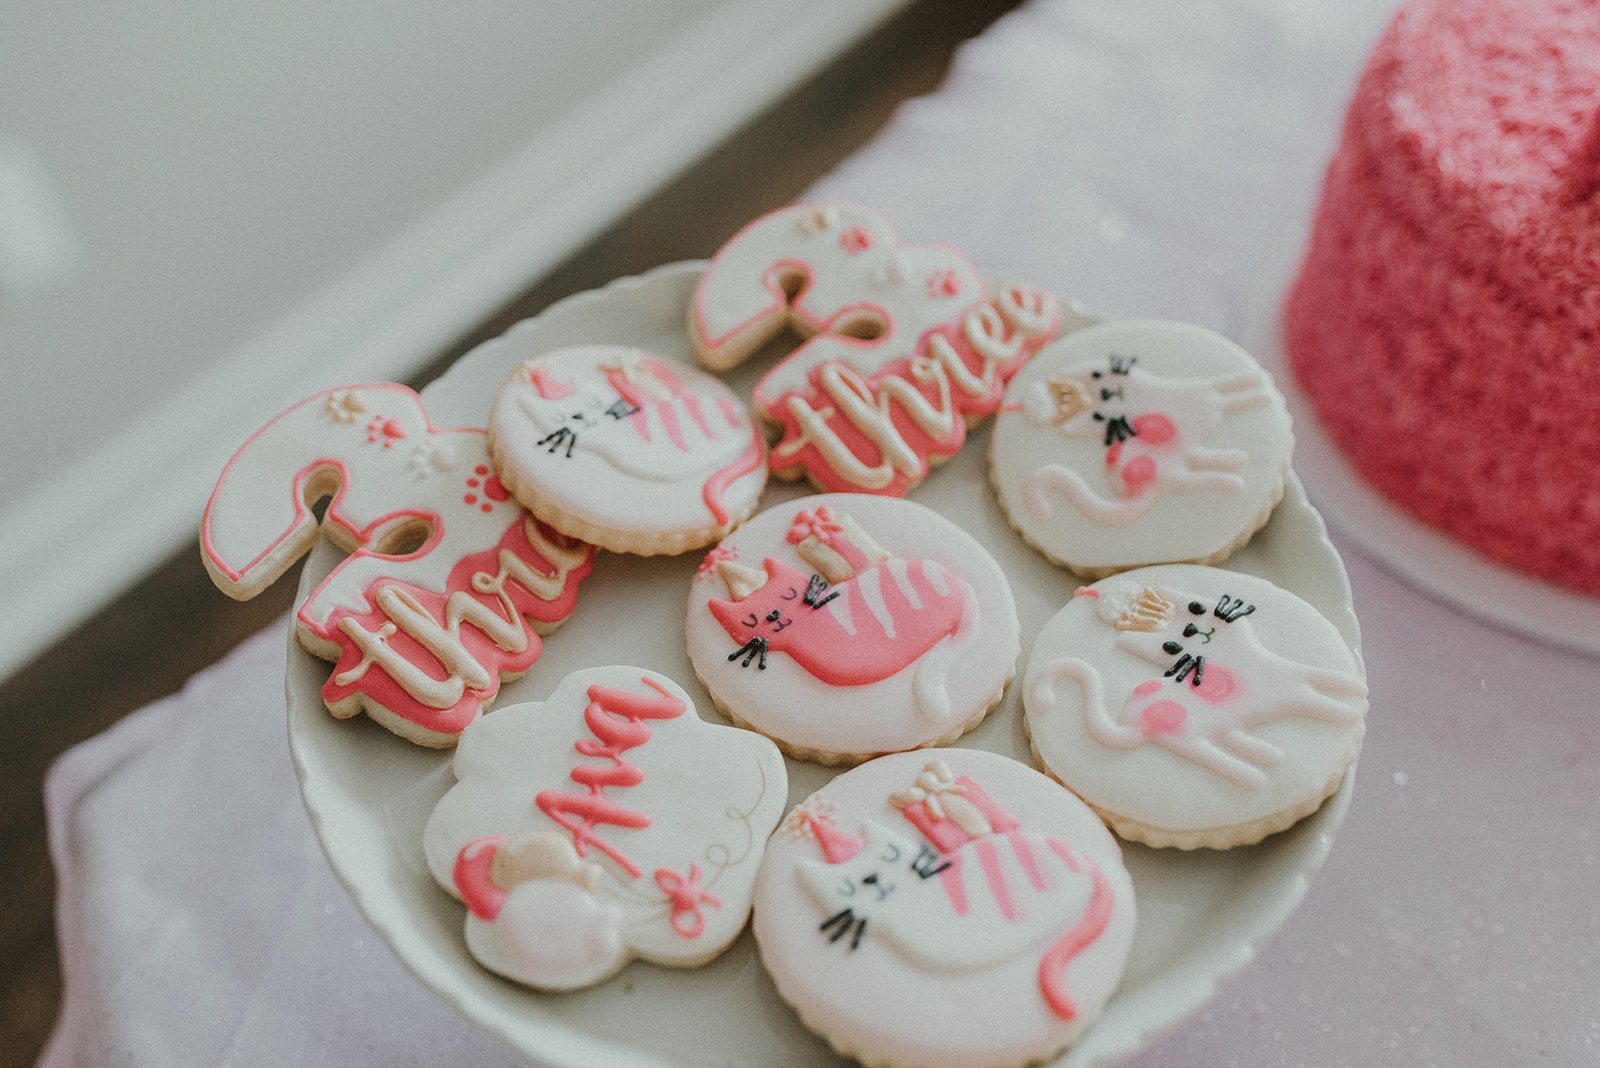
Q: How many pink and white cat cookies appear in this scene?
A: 5